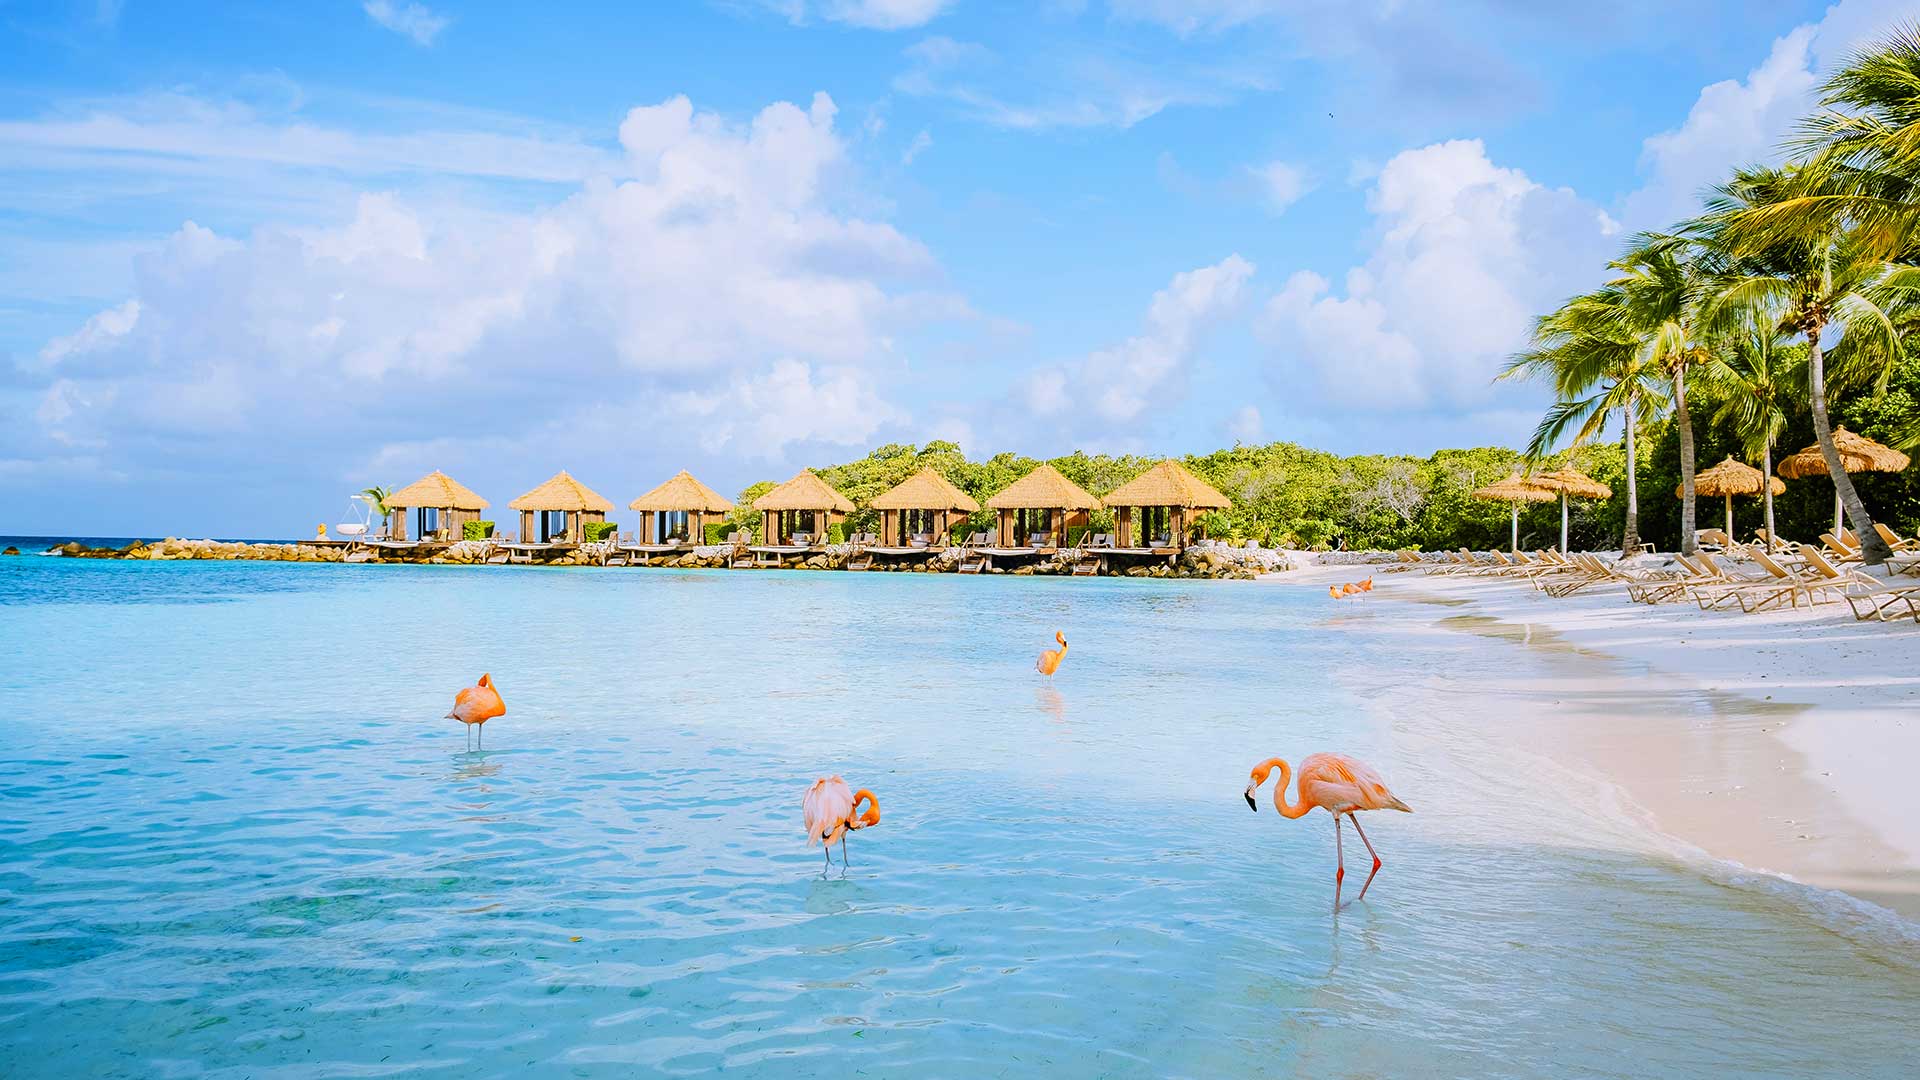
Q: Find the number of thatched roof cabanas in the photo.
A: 7